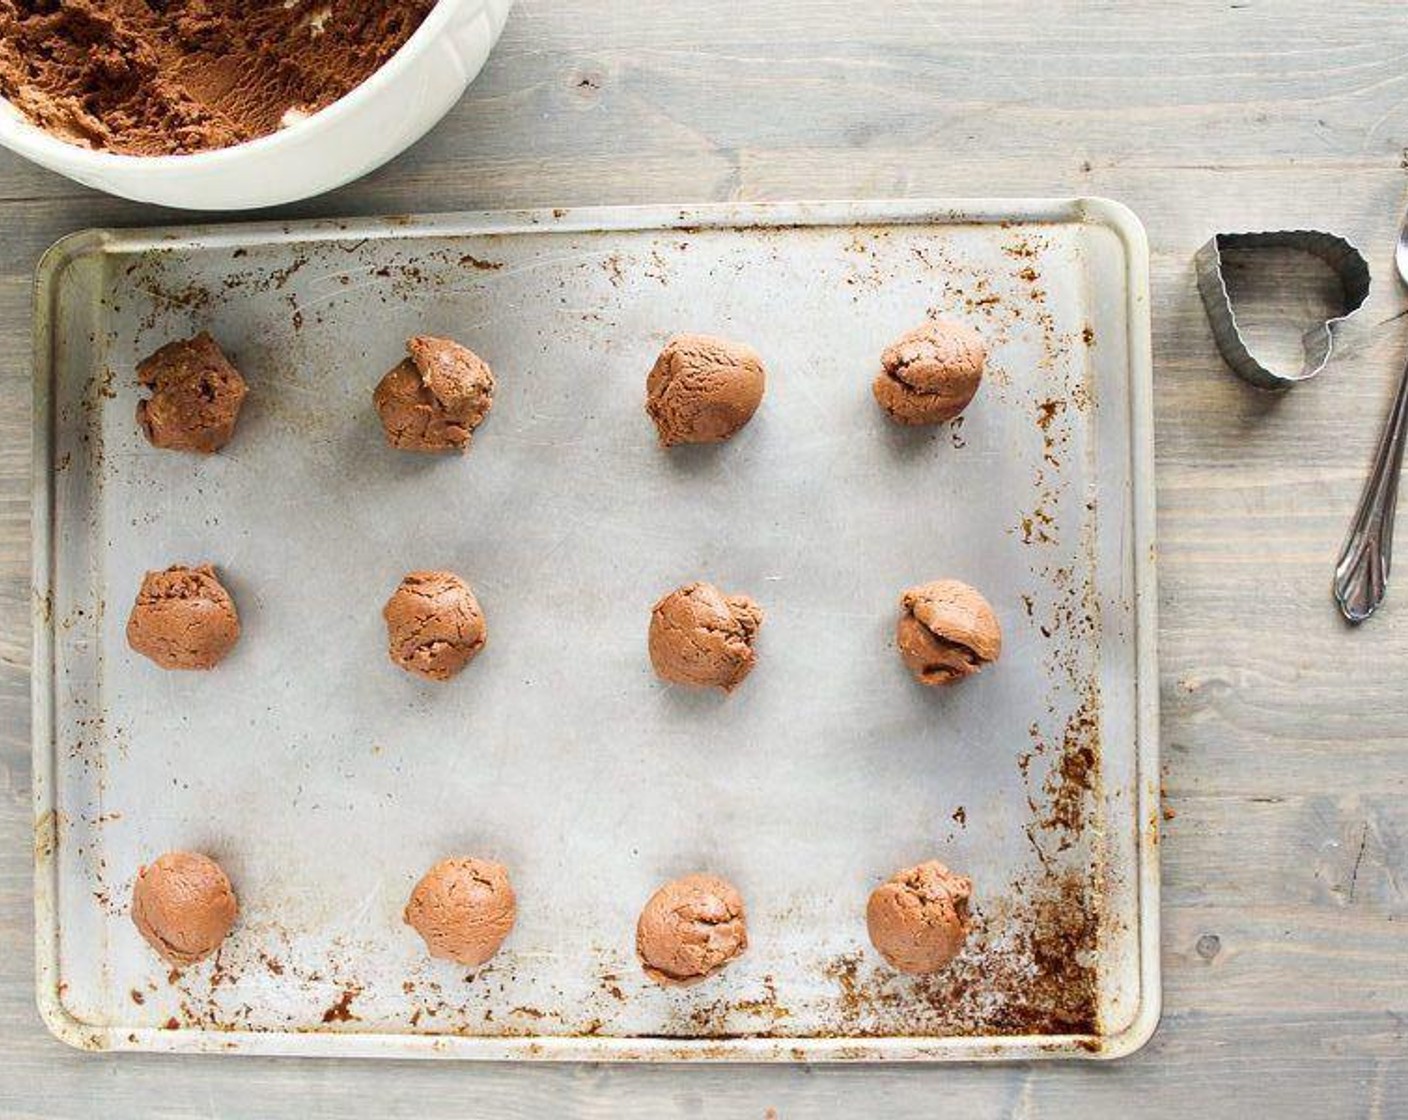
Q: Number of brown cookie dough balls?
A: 12